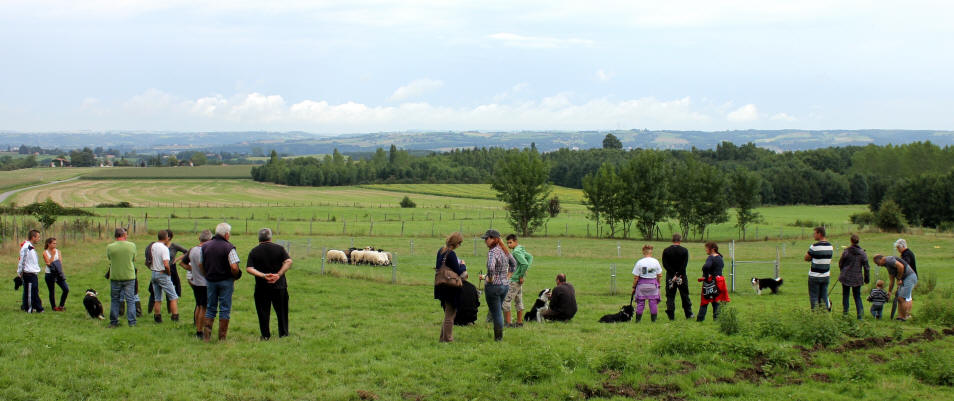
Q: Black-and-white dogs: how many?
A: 4